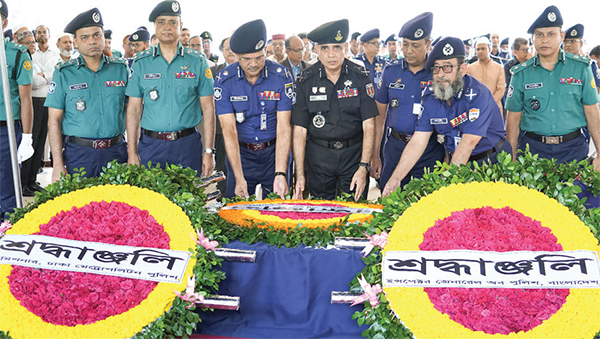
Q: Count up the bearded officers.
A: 1